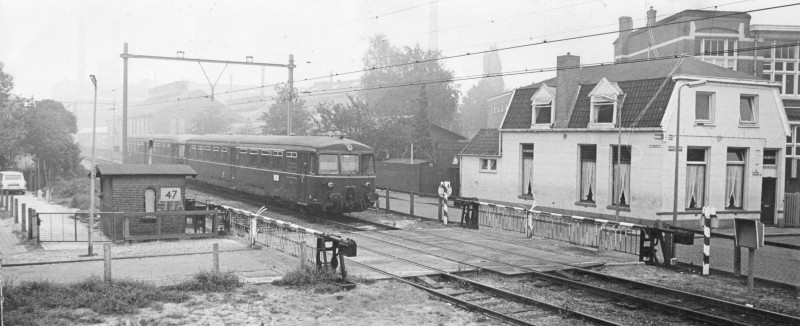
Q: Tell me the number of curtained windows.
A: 5